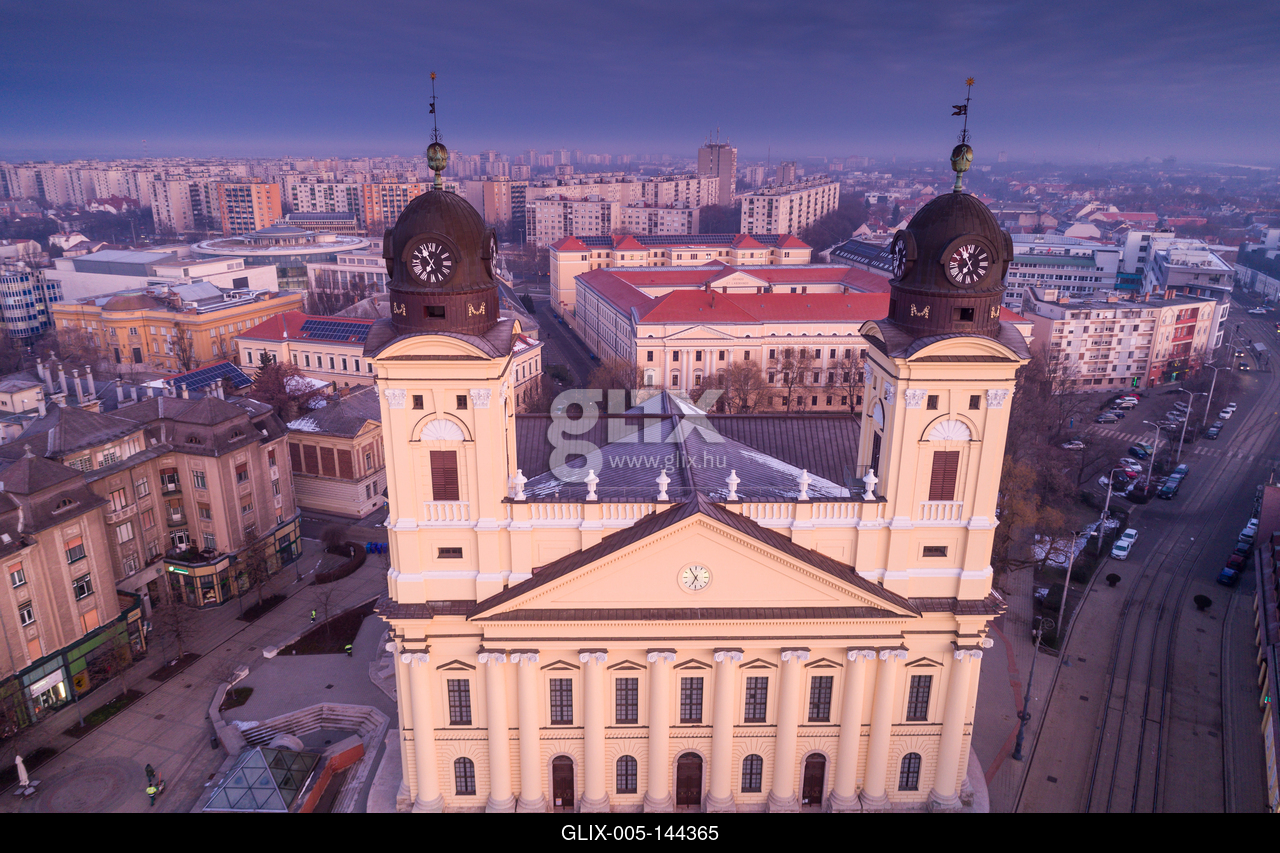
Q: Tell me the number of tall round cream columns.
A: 10